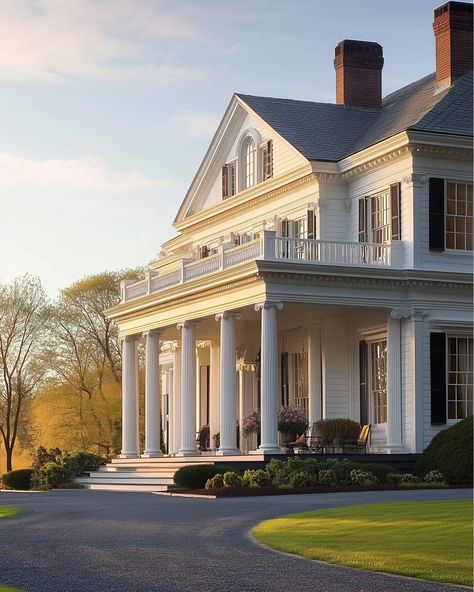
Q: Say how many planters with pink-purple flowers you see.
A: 2